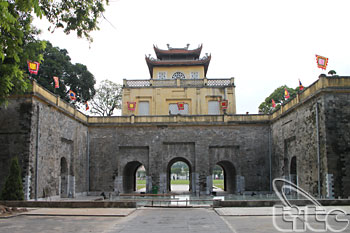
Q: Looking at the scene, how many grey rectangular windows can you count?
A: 3